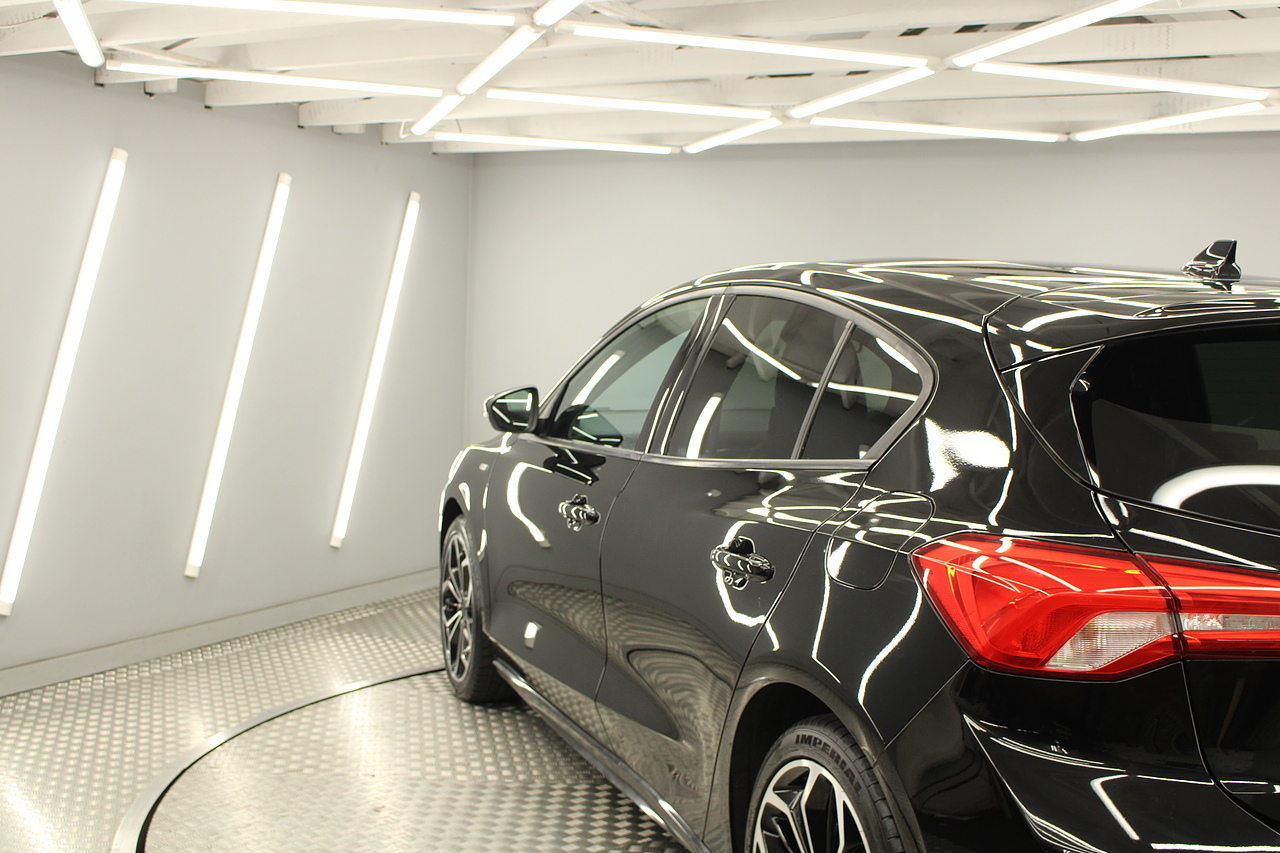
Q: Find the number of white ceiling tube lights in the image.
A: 15